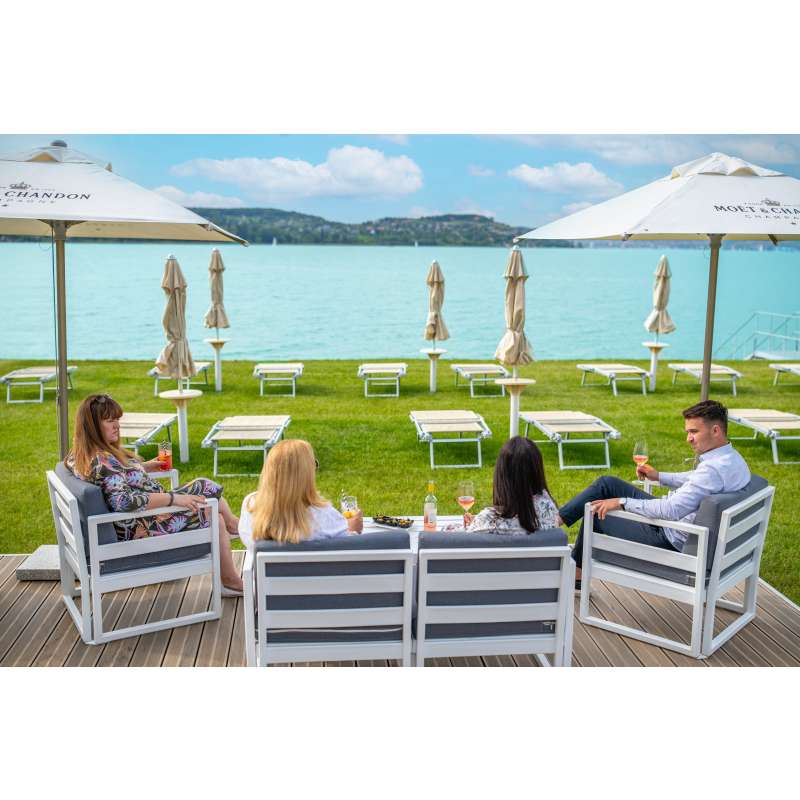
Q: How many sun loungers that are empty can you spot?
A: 13